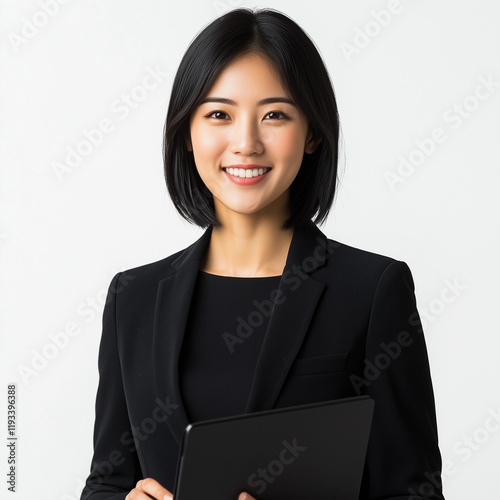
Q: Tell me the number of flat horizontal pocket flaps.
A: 1